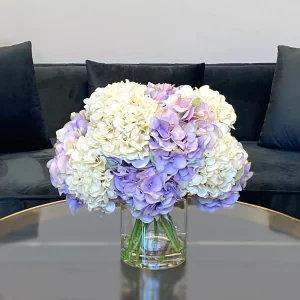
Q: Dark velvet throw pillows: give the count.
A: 3